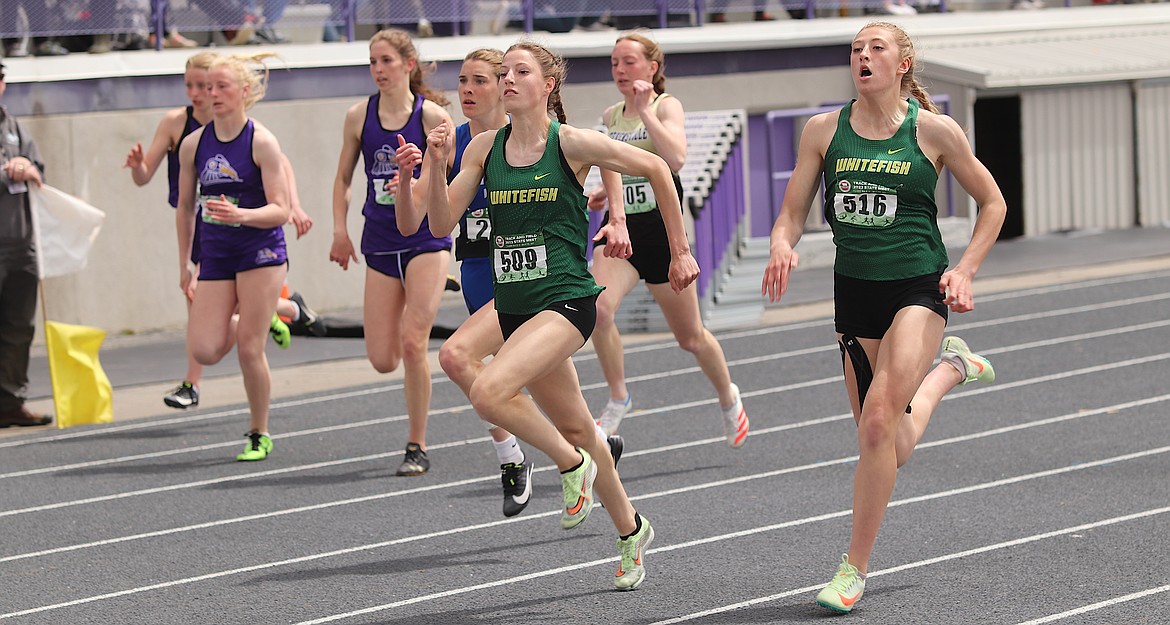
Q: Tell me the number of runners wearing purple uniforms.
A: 3